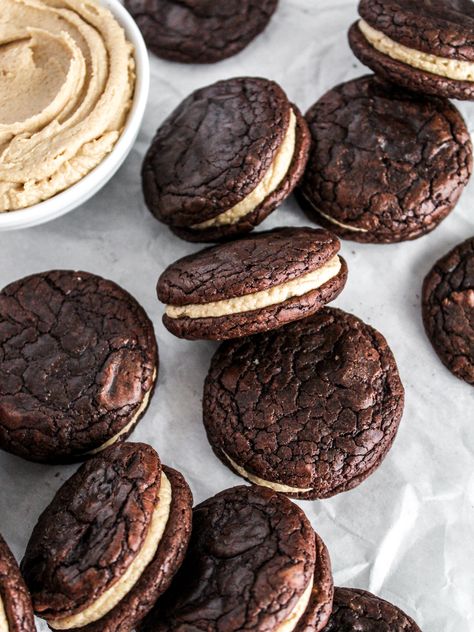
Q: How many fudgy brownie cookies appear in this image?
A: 12